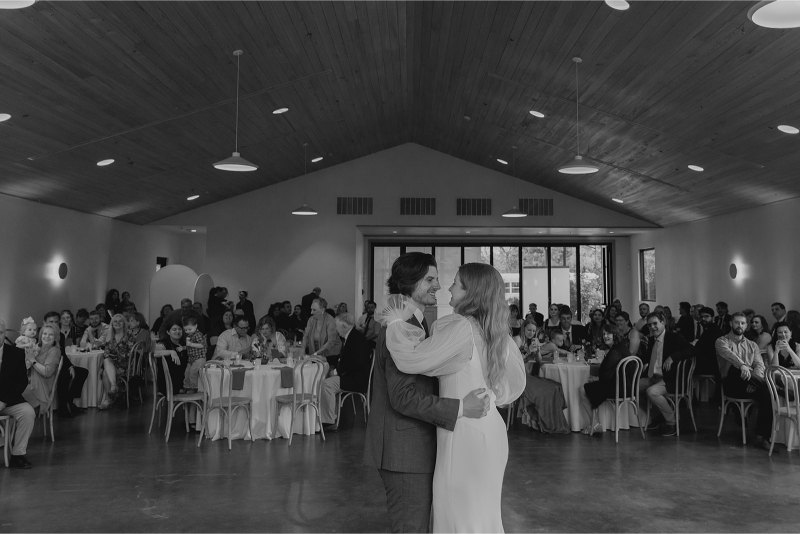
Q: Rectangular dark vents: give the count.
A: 4